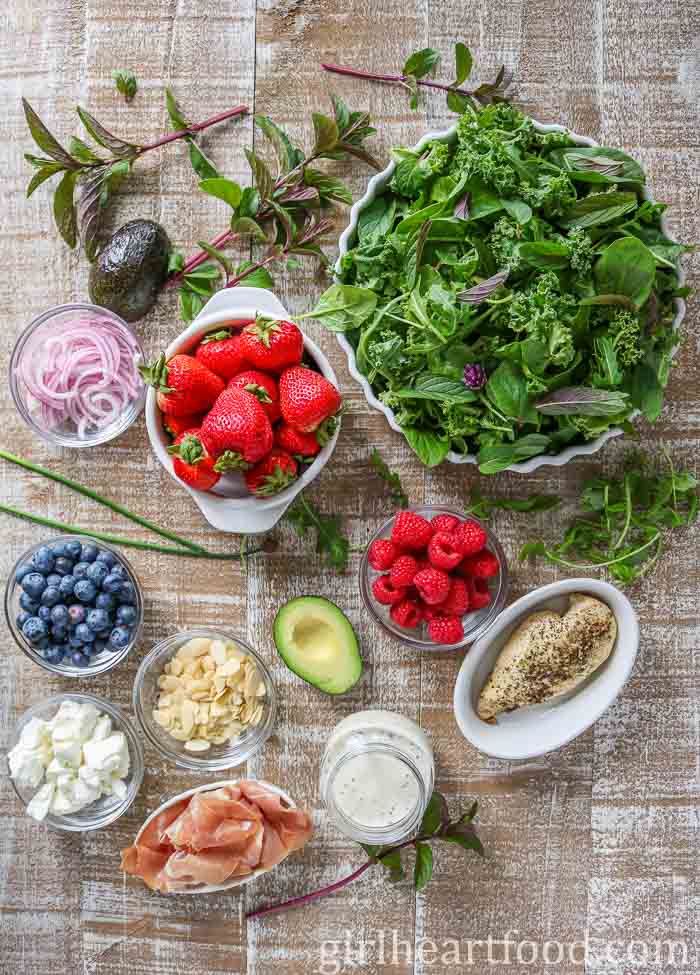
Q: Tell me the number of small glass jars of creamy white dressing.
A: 1